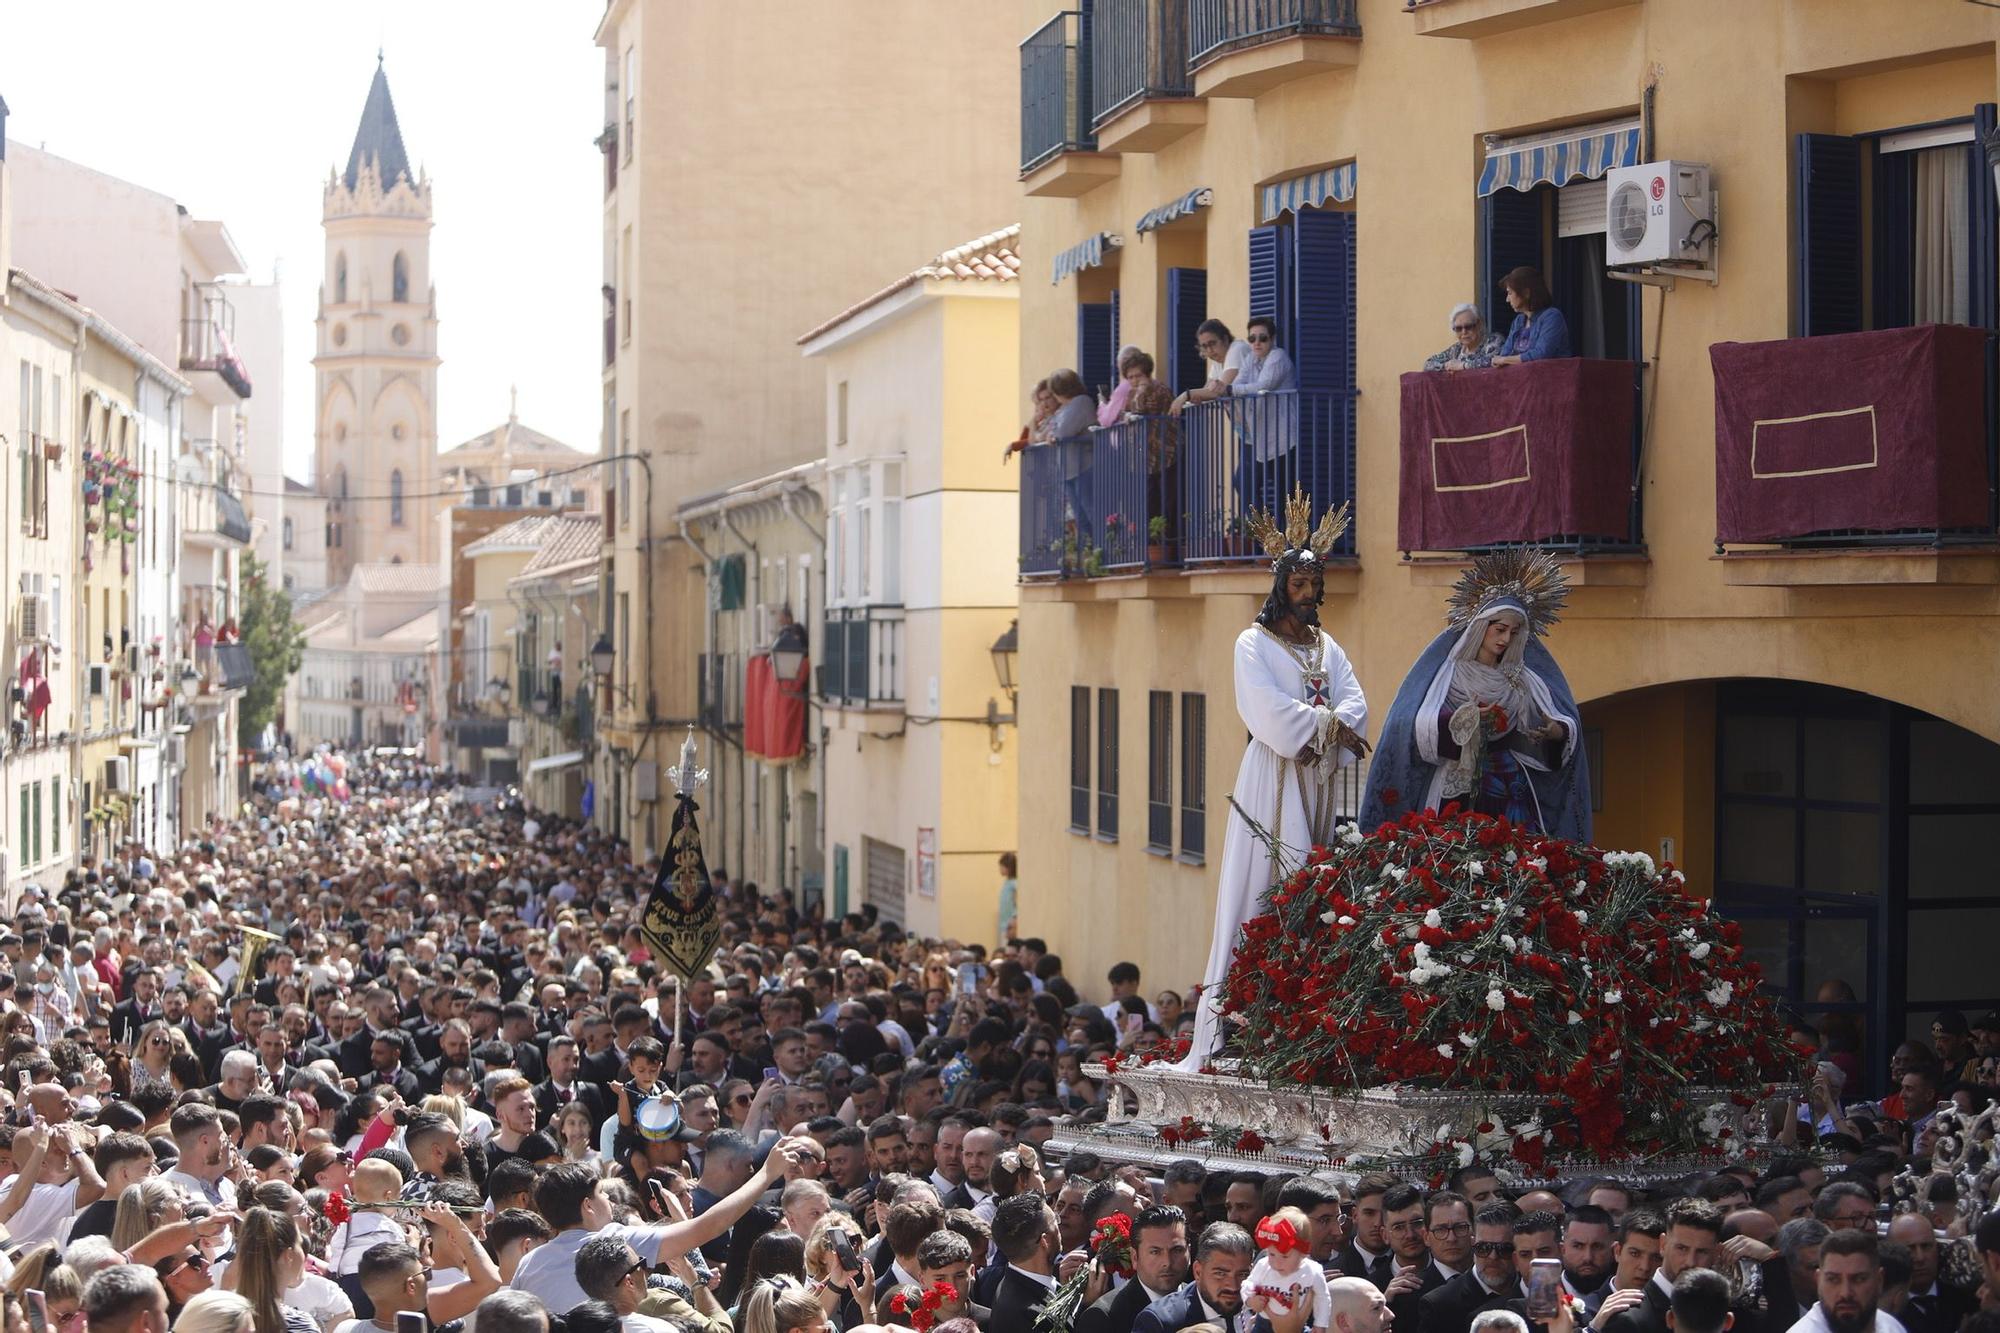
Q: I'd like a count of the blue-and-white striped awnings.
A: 4